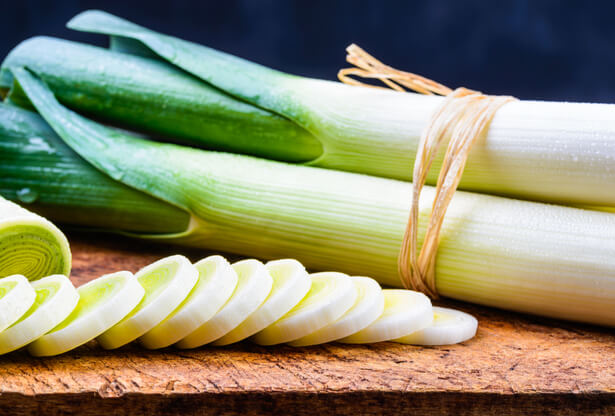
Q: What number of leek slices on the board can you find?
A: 11